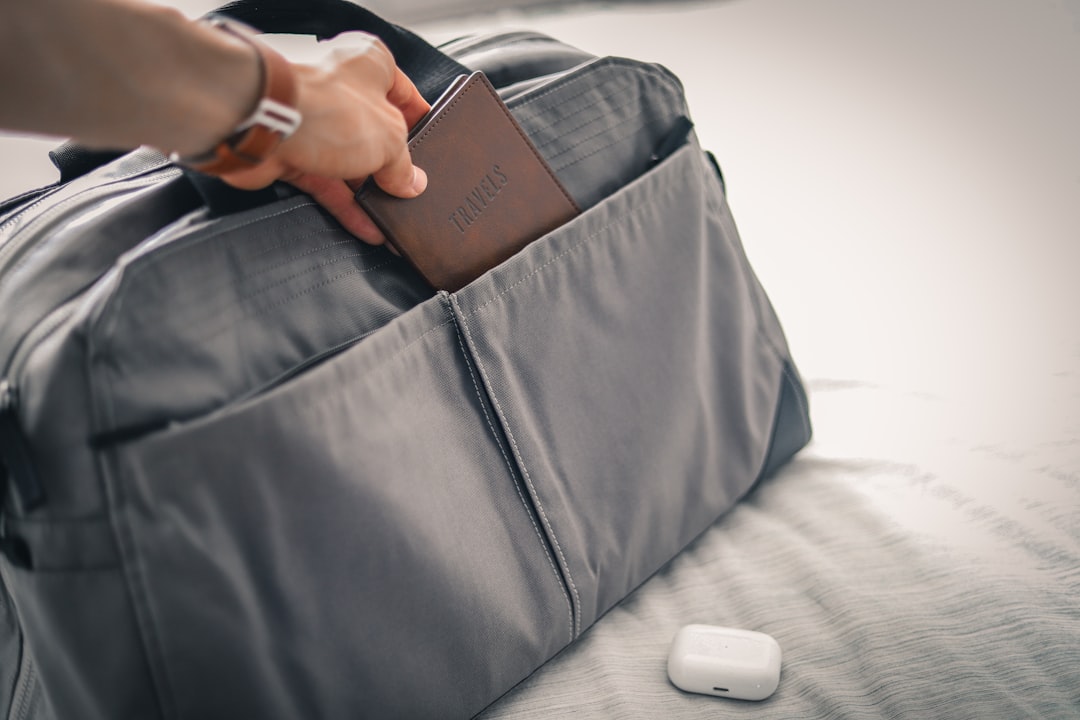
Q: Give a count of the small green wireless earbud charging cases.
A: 0